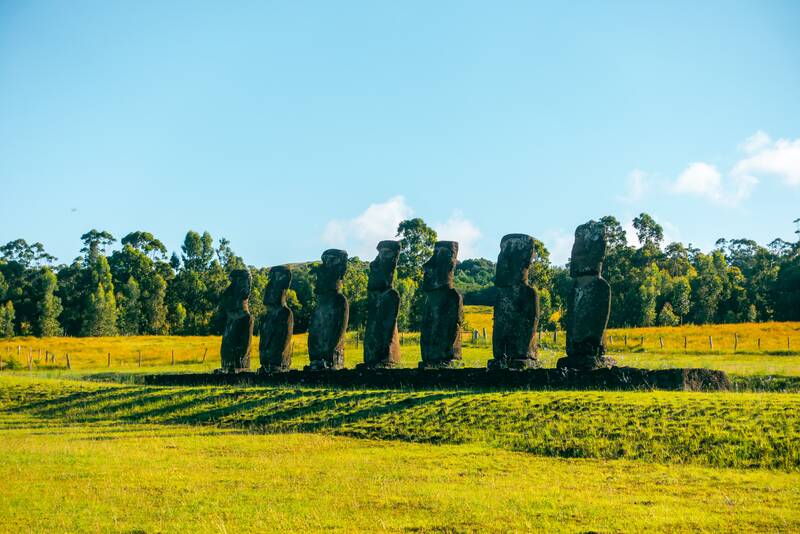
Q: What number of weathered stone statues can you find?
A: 7